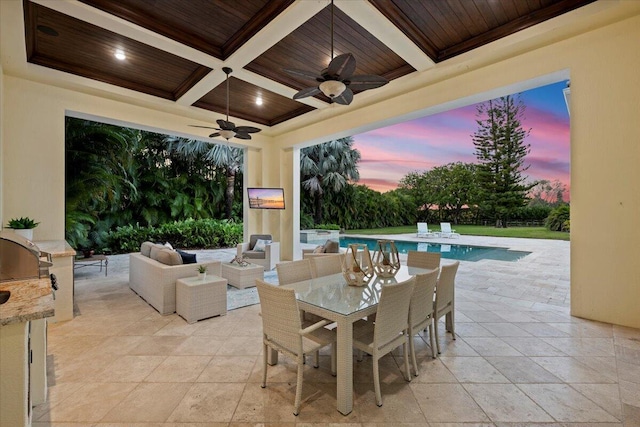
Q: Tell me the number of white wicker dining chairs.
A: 8